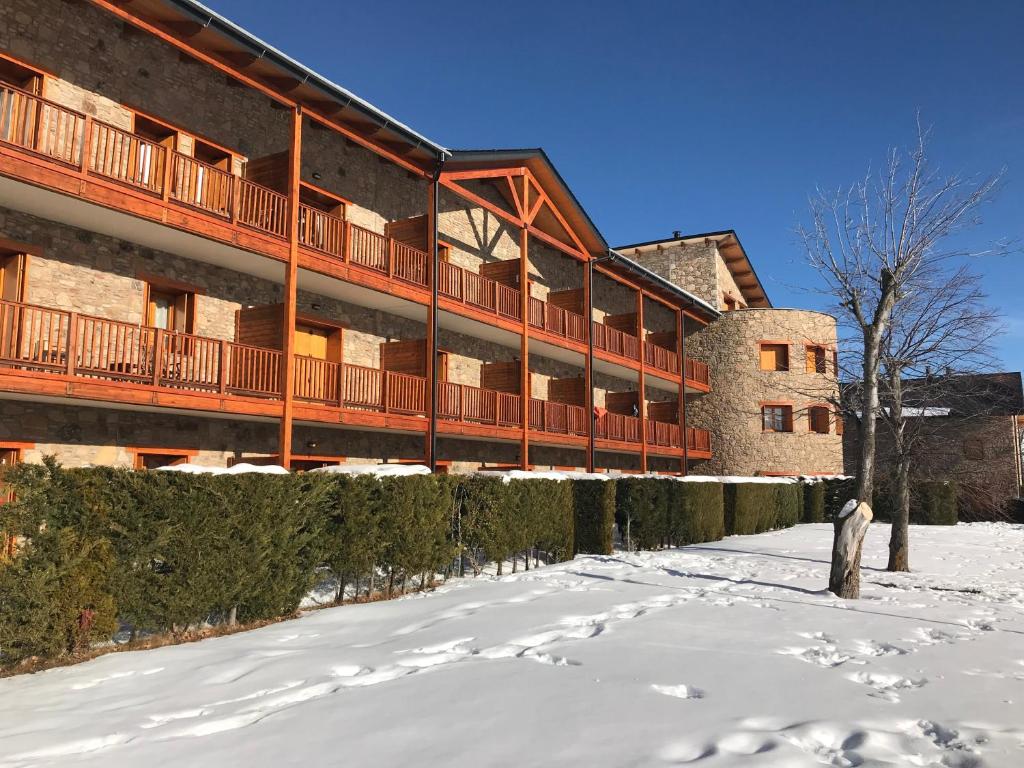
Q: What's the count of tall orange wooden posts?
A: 6